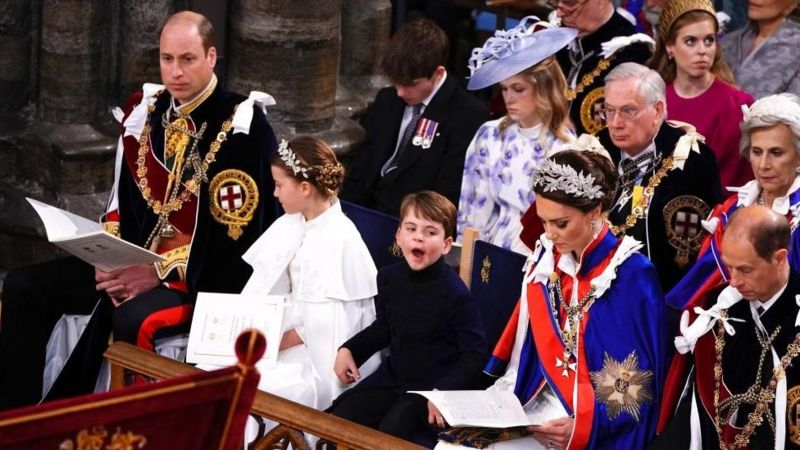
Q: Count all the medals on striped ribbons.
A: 2